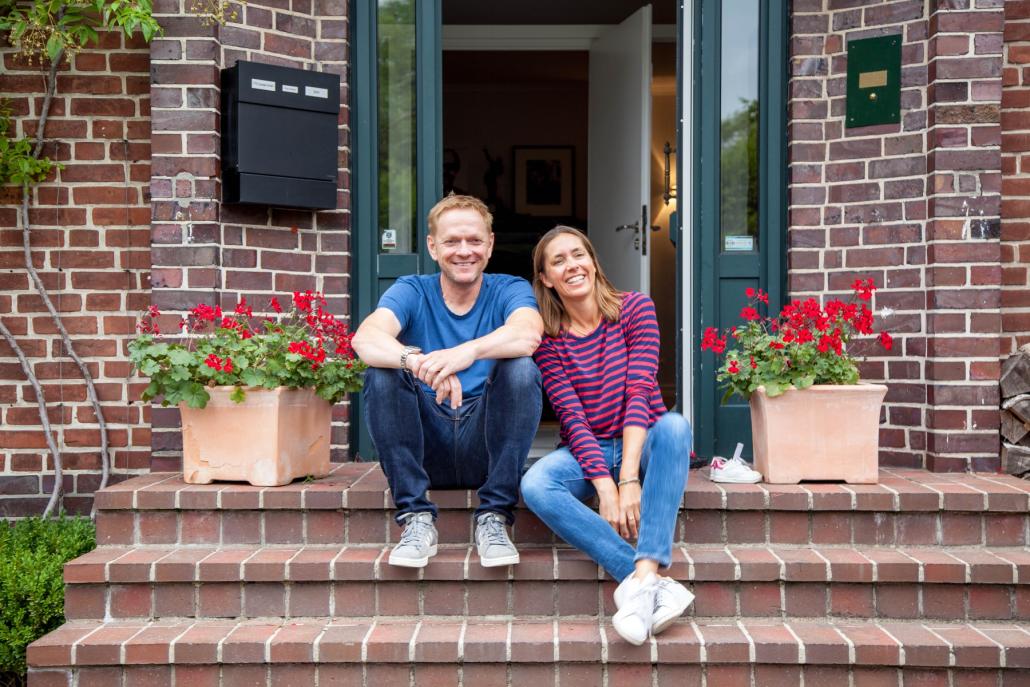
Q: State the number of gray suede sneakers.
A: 2